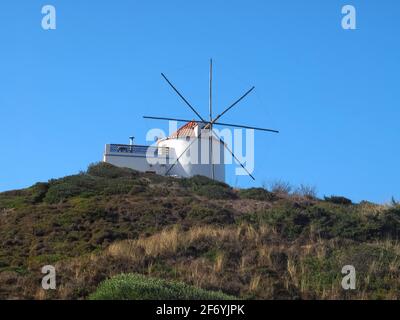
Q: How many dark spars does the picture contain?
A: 8